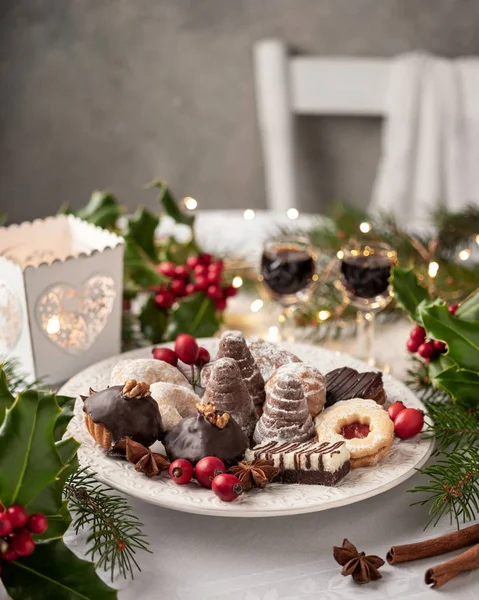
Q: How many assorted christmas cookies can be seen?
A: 12